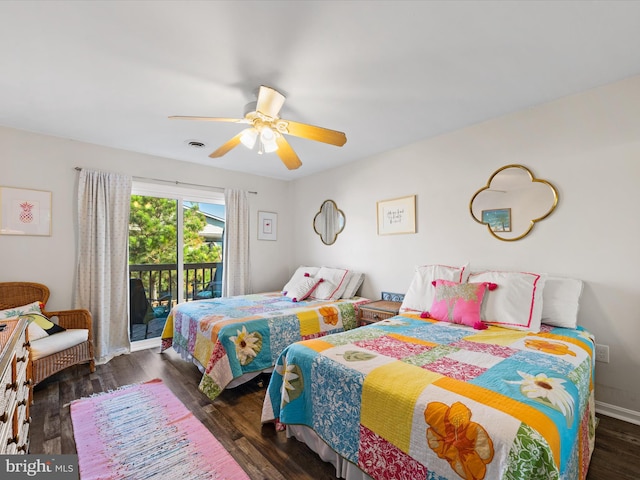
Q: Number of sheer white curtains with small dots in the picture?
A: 2